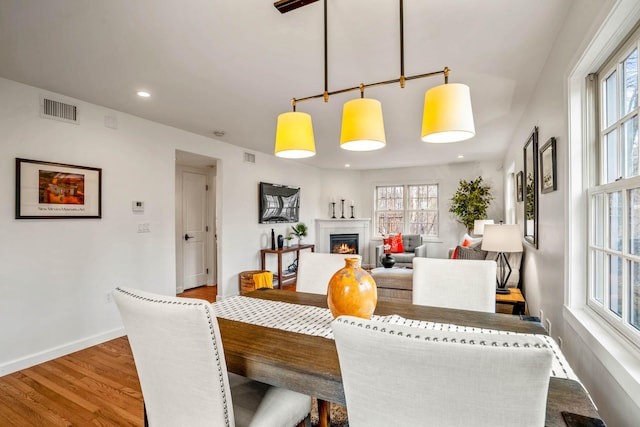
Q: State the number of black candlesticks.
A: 3